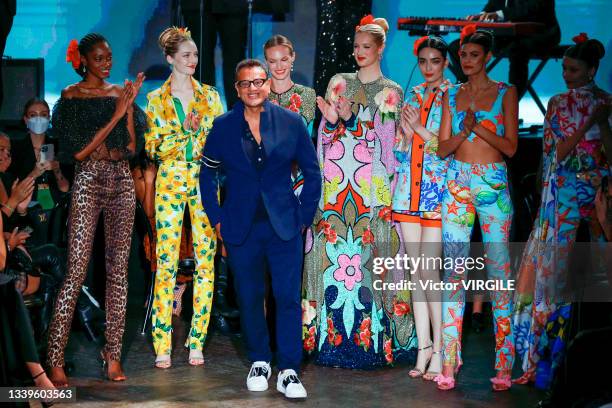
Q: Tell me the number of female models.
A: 7